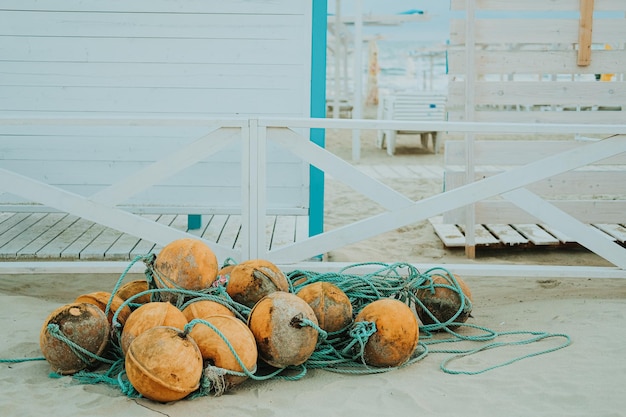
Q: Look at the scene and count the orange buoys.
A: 14